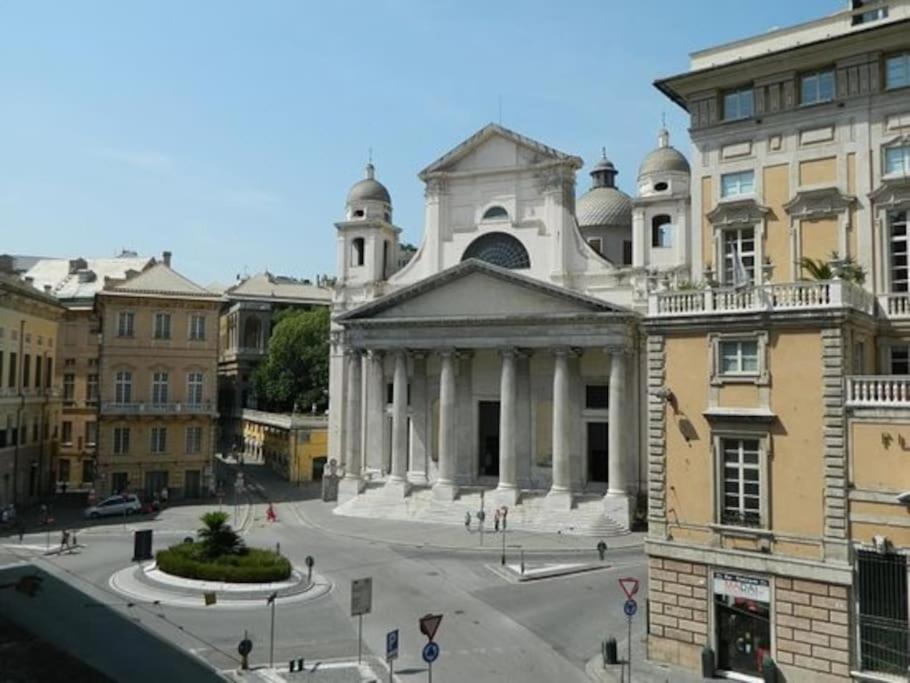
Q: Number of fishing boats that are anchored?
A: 0